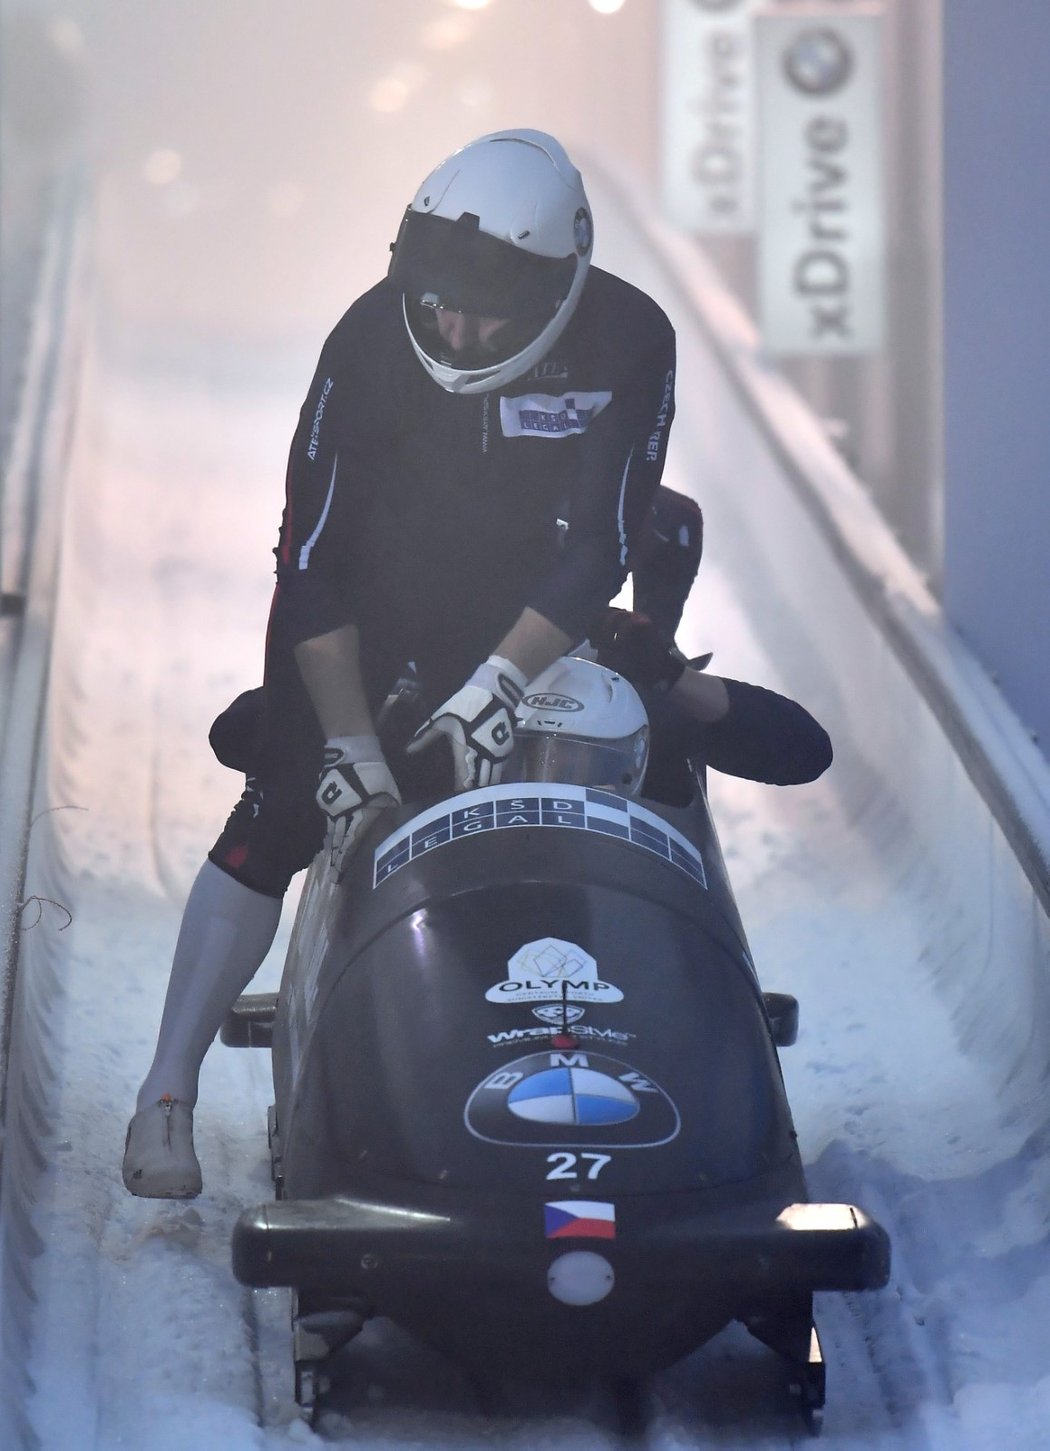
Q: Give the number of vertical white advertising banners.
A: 2